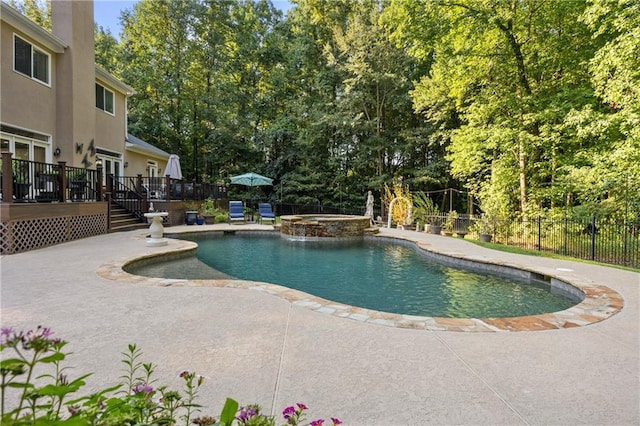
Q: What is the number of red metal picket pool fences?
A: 0